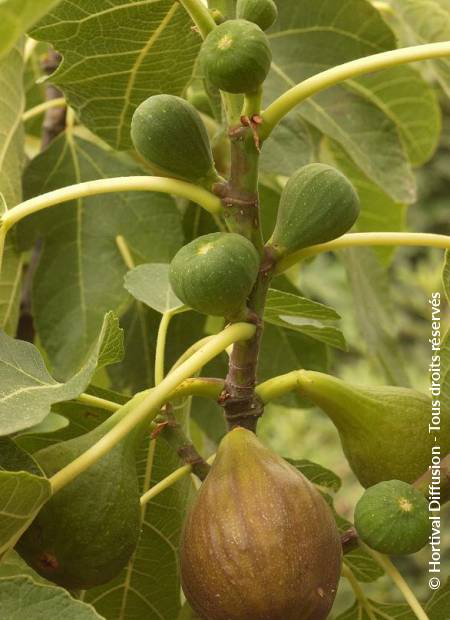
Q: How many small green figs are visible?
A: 6